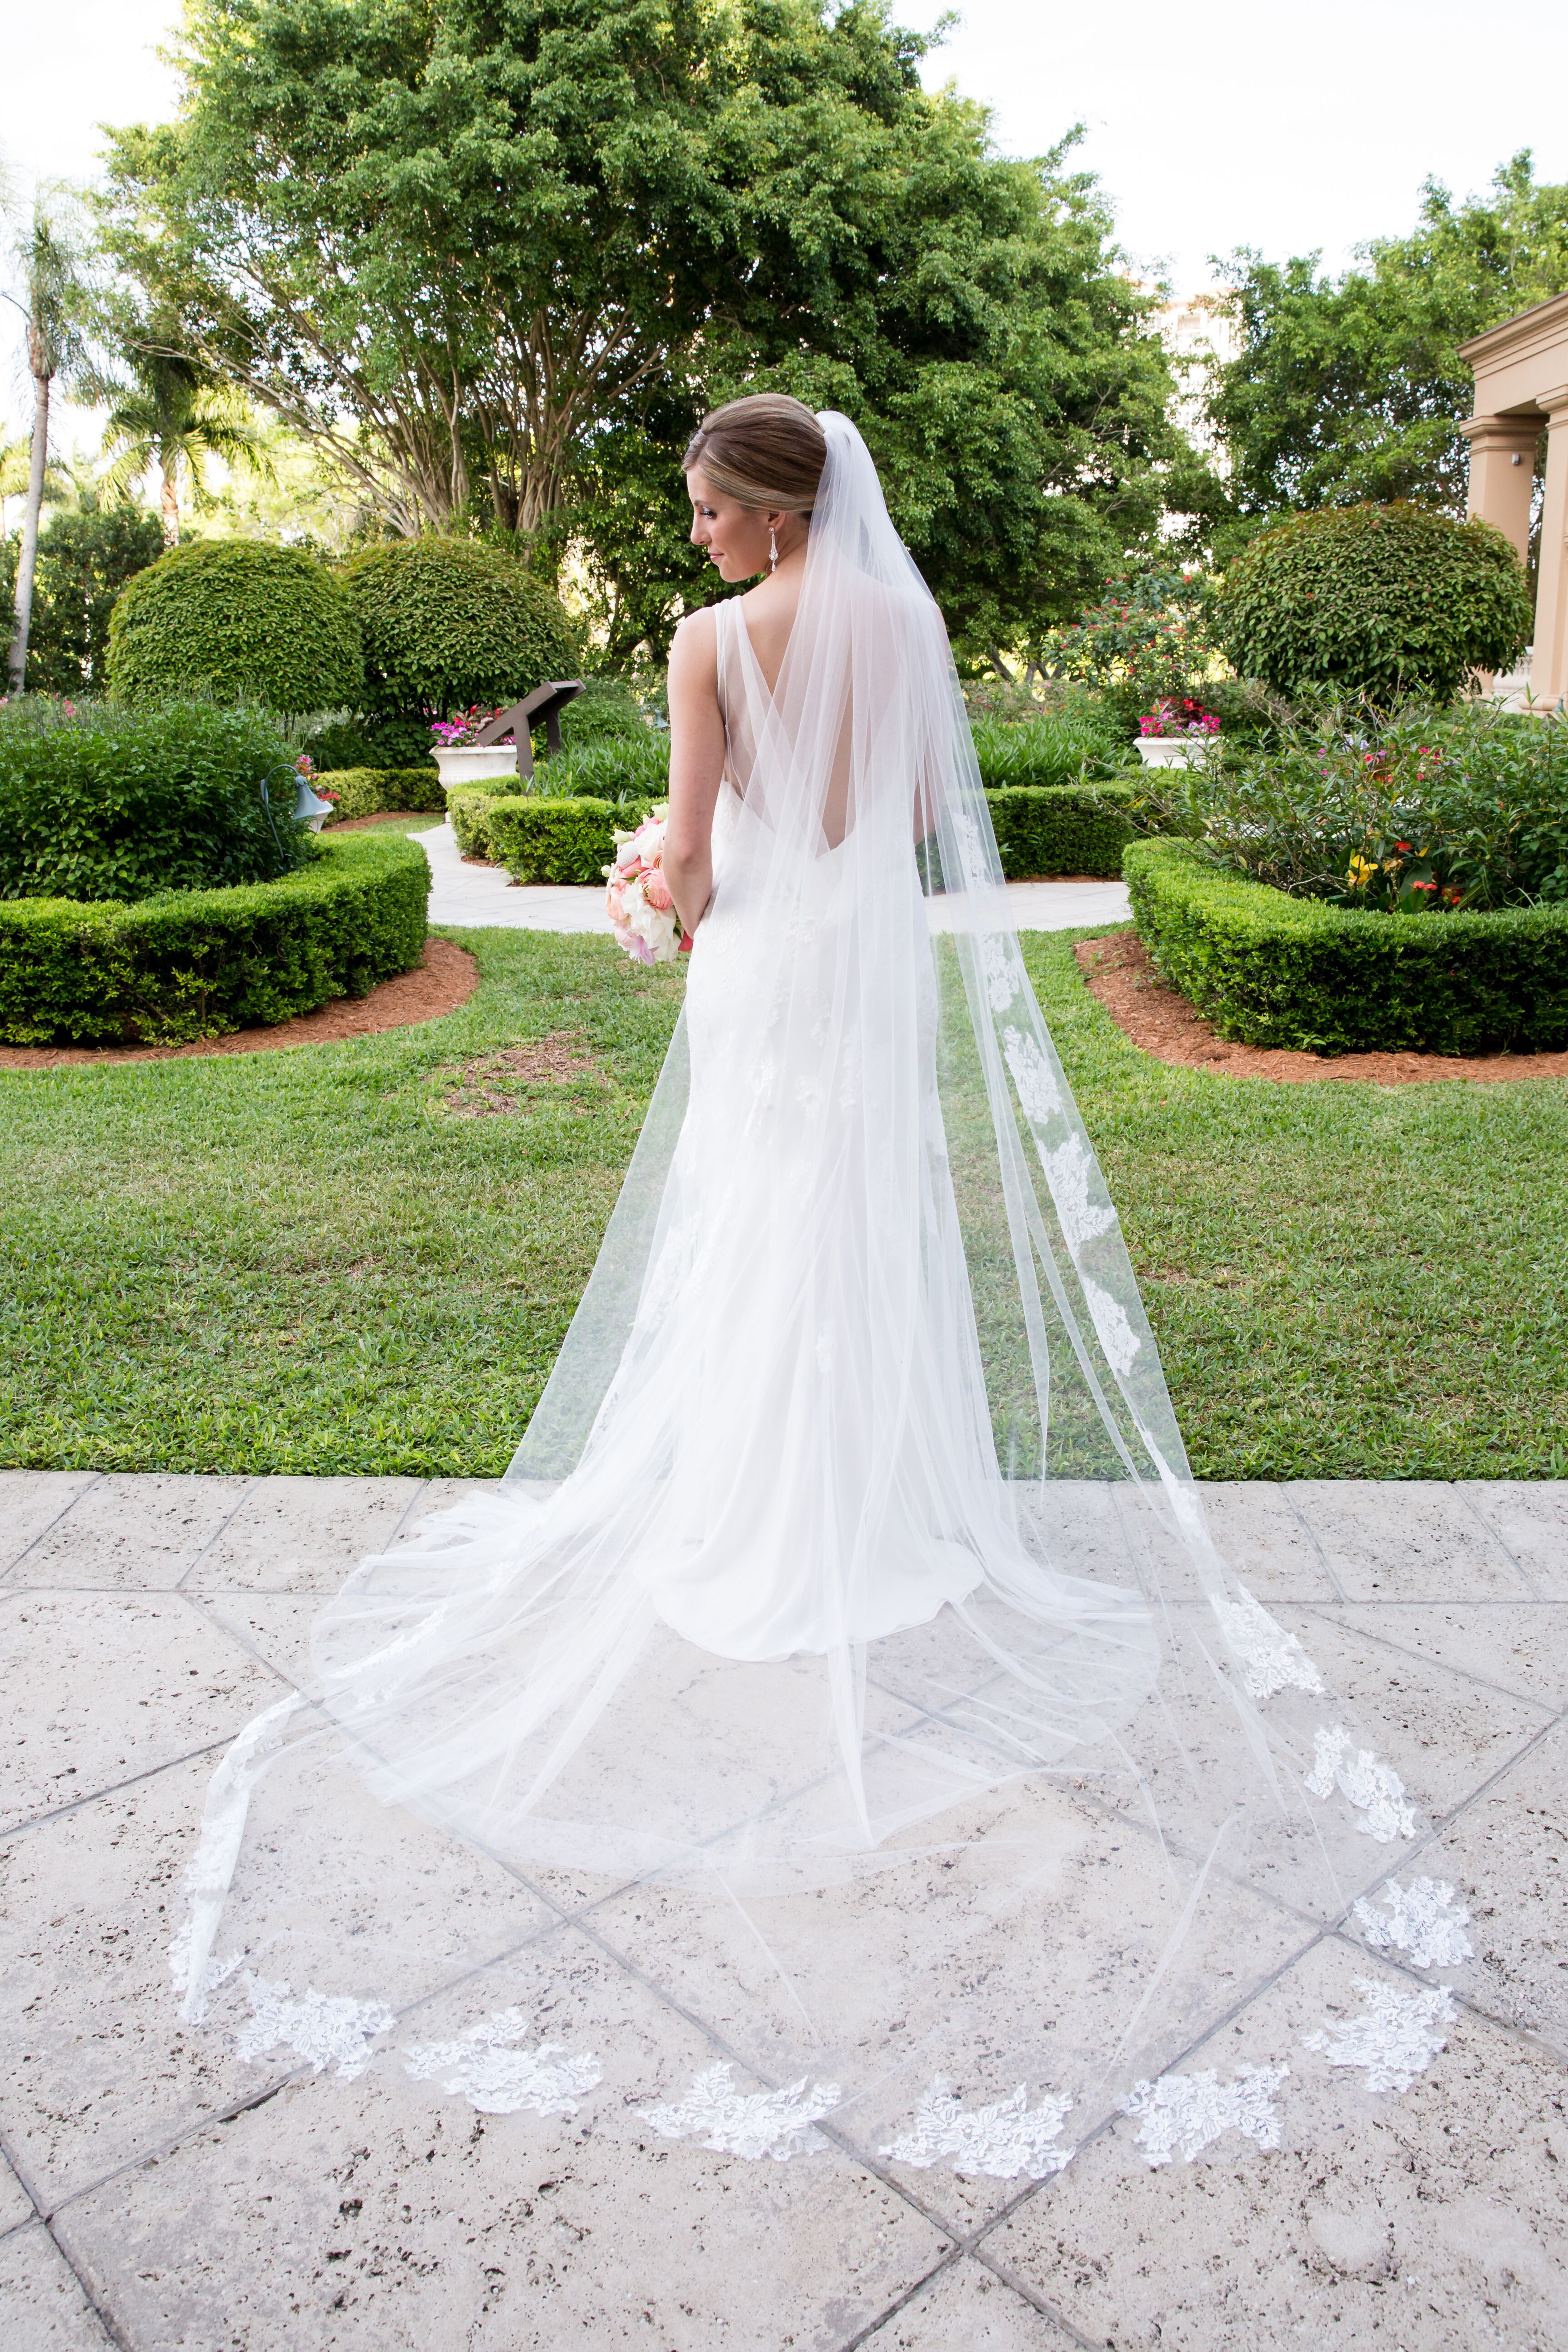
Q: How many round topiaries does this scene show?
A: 3